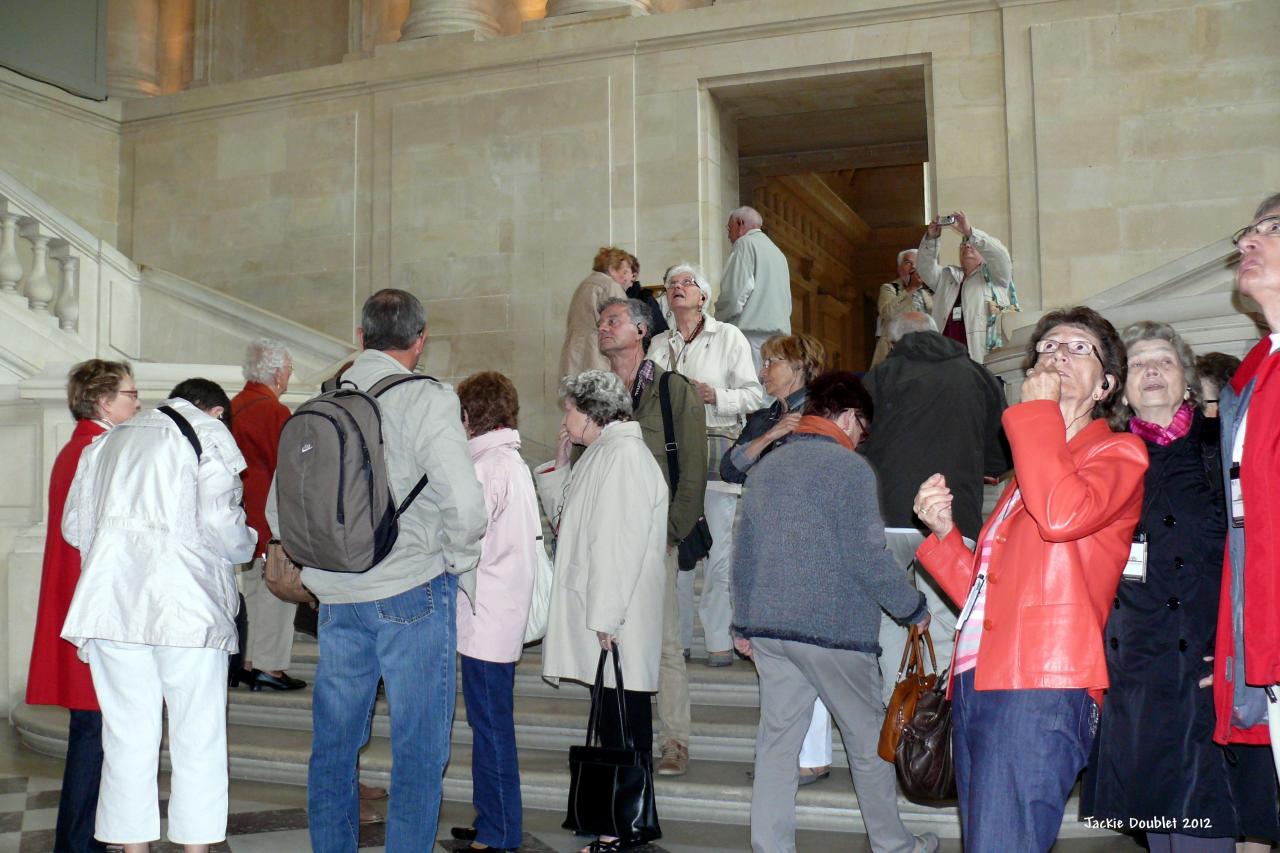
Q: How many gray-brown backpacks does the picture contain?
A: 1